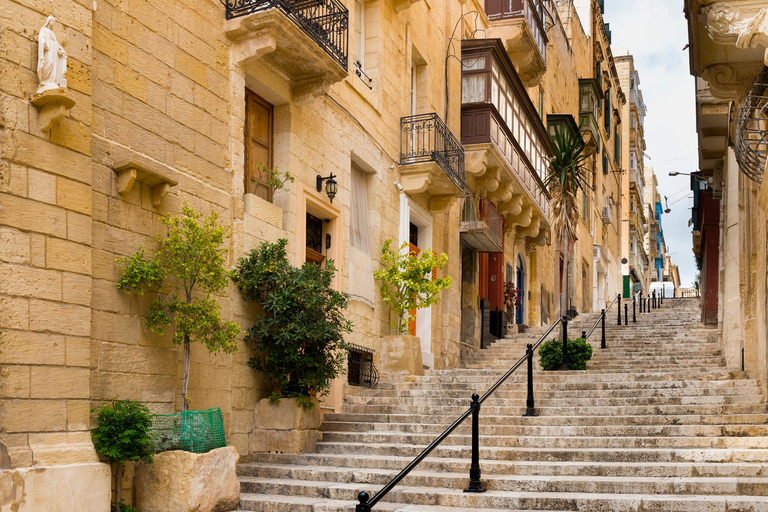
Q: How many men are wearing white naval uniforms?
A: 0